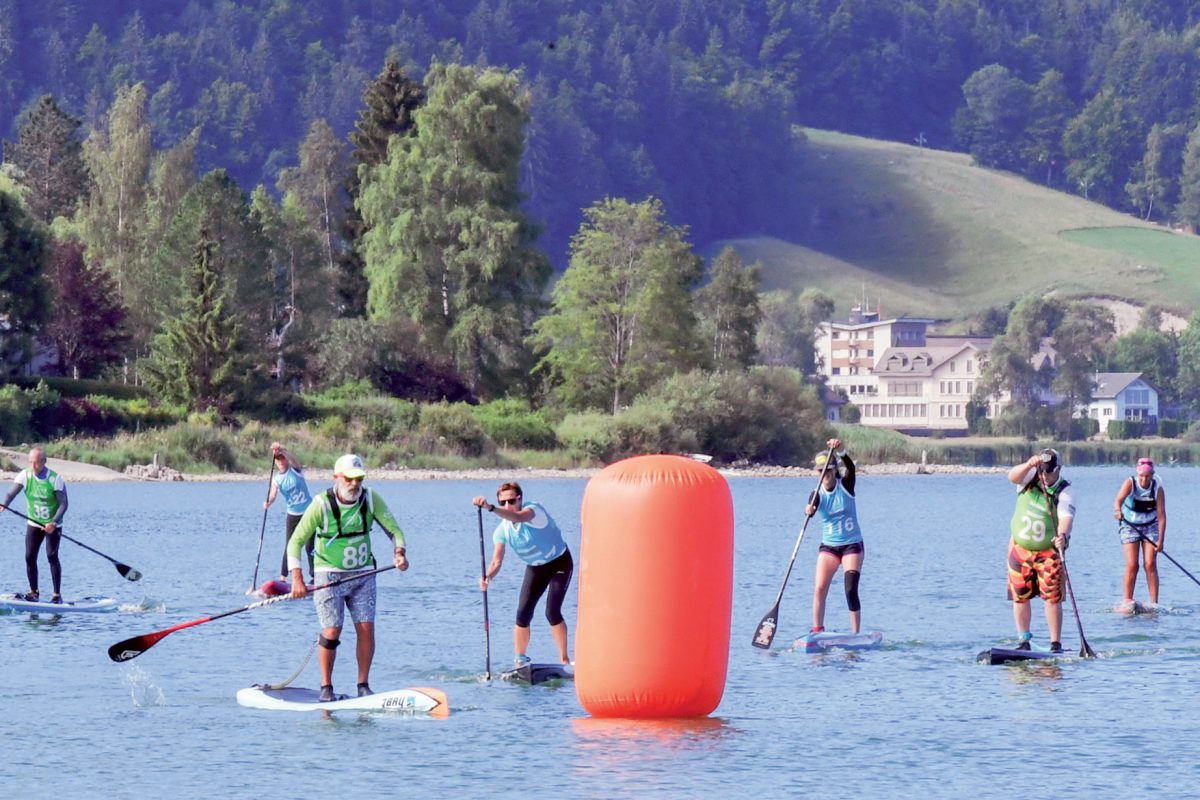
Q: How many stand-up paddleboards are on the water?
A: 7